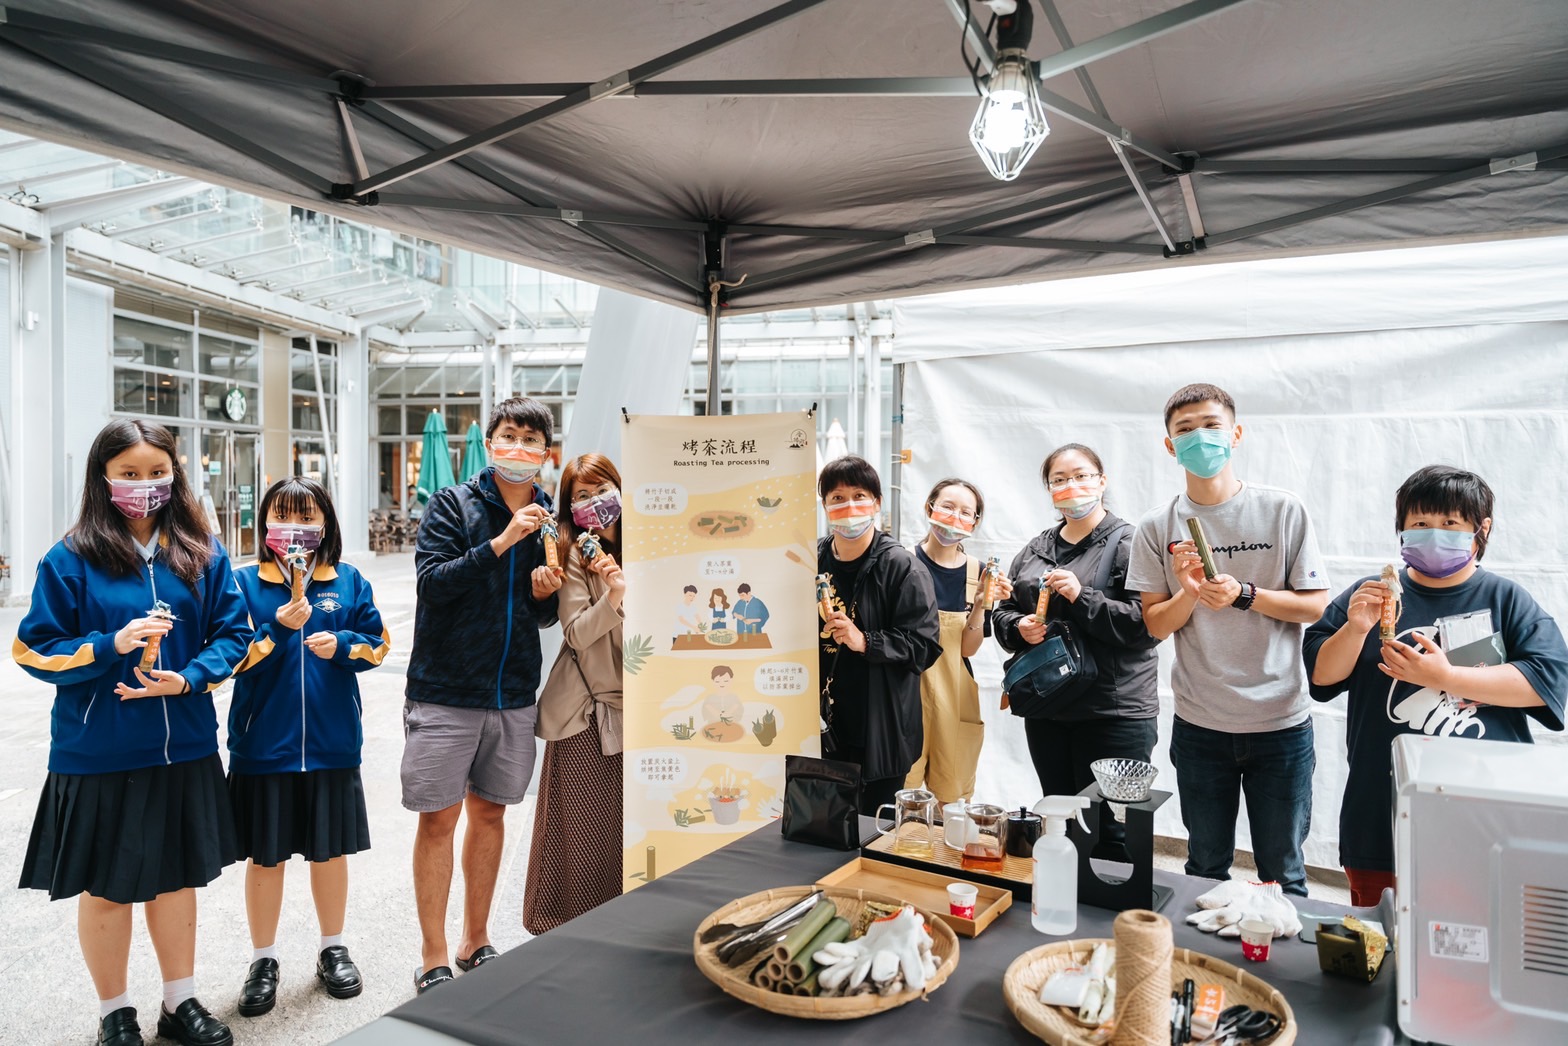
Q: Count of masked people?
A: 9